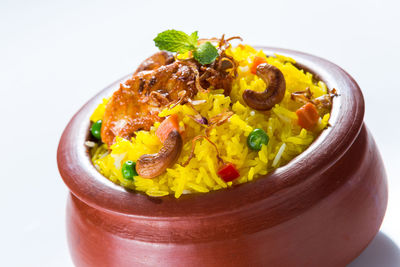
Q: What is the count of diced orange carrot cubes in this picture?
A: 3